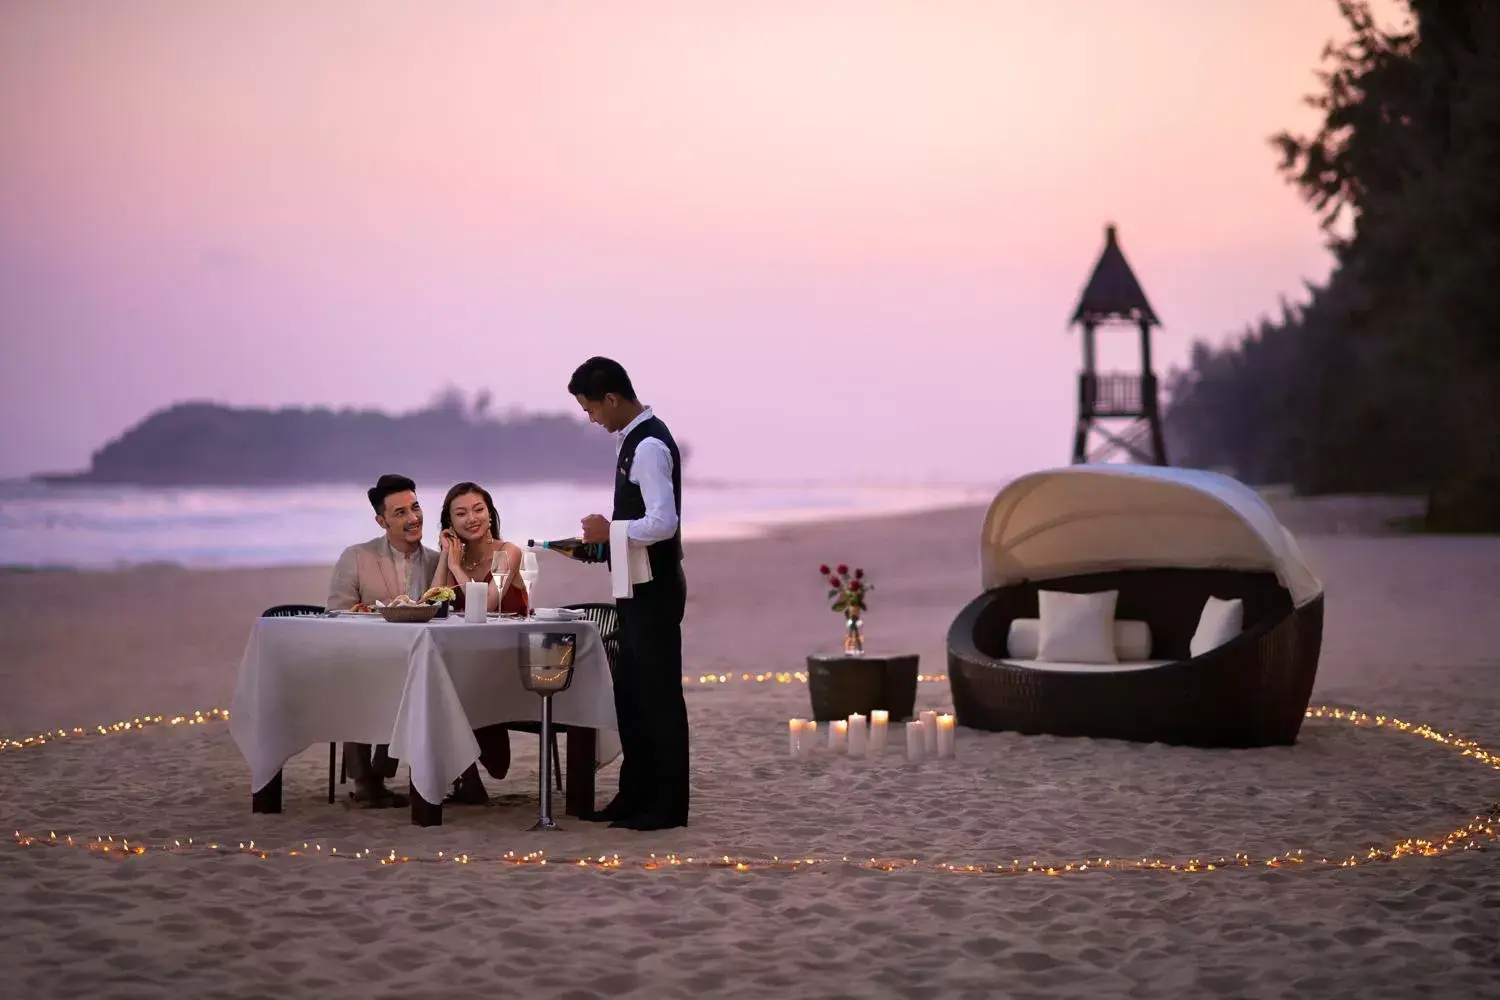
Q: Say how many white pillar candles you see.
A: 9